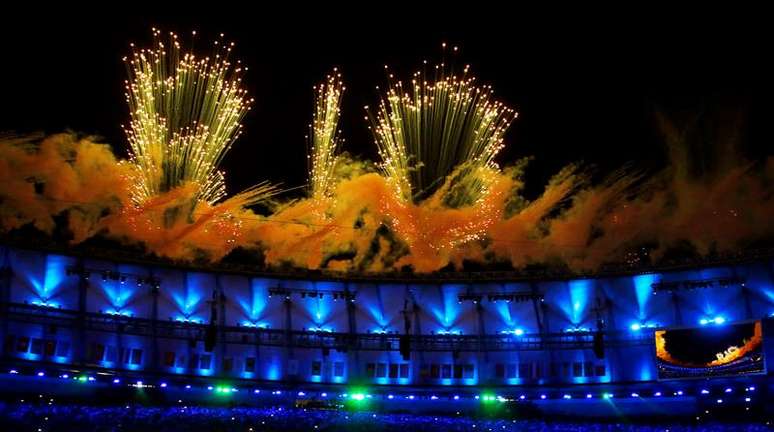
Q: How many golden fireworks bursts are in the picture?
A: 3